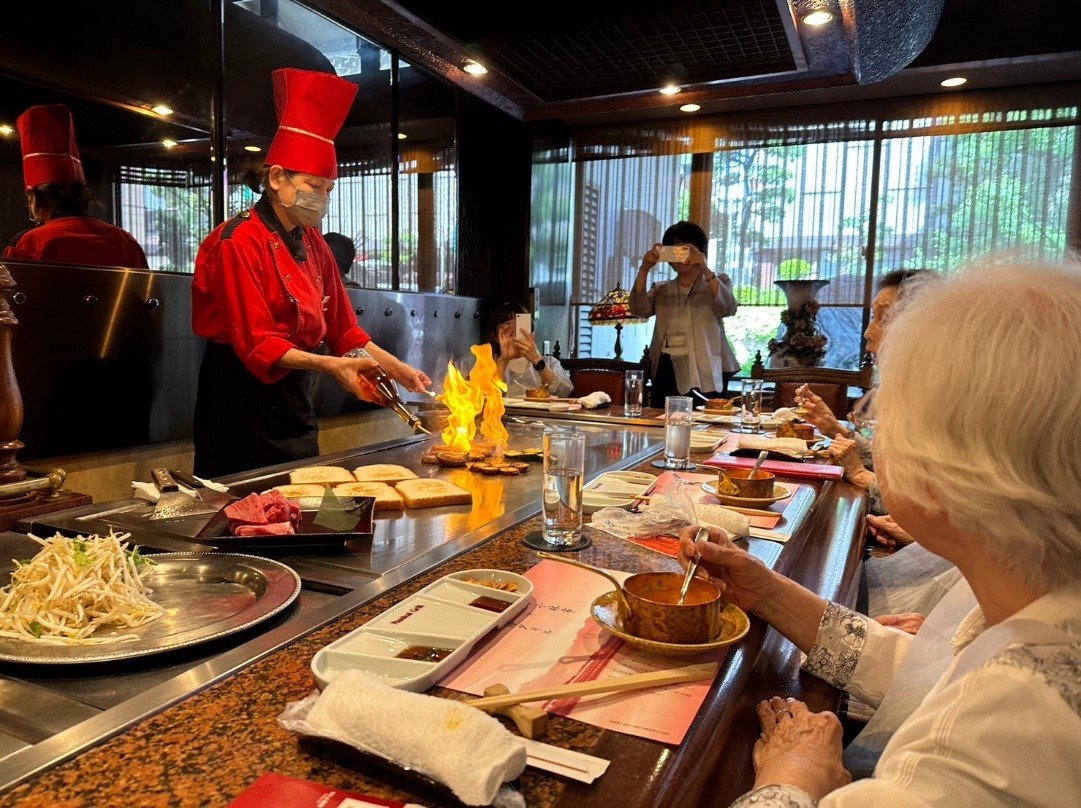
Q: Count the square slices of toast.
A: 5